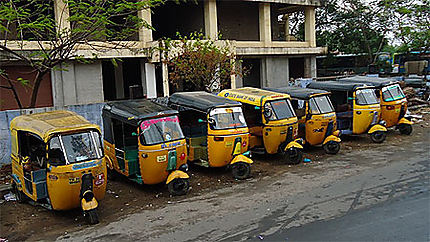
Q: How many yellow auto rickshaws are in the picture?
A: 7